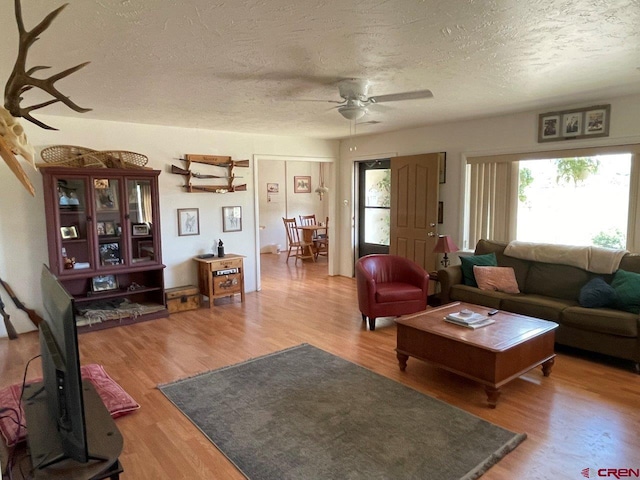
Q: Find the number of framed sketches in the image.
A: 2